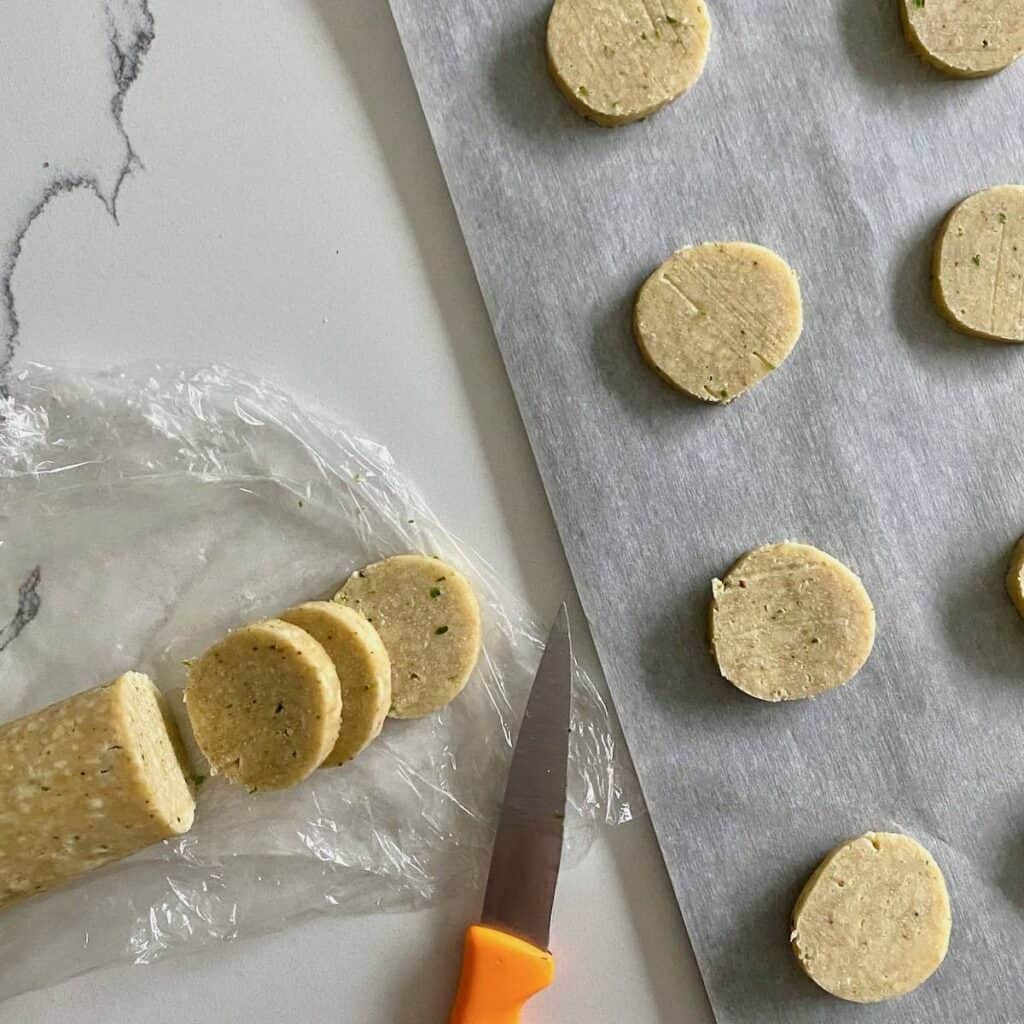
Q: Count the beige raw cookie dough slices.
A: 10